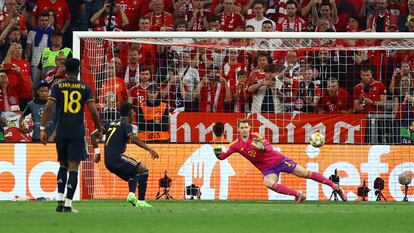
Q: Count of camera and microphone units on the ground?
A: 6